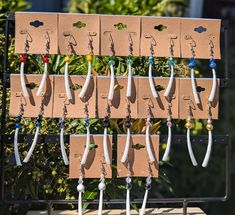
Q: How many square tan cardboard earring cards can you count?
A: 12